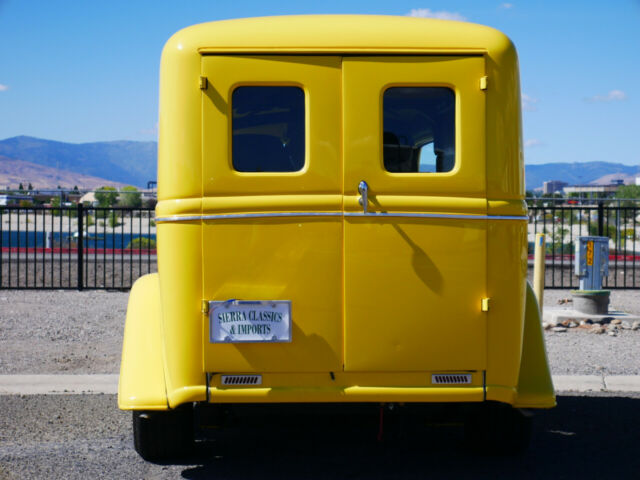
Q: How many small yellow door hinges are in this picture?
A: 4